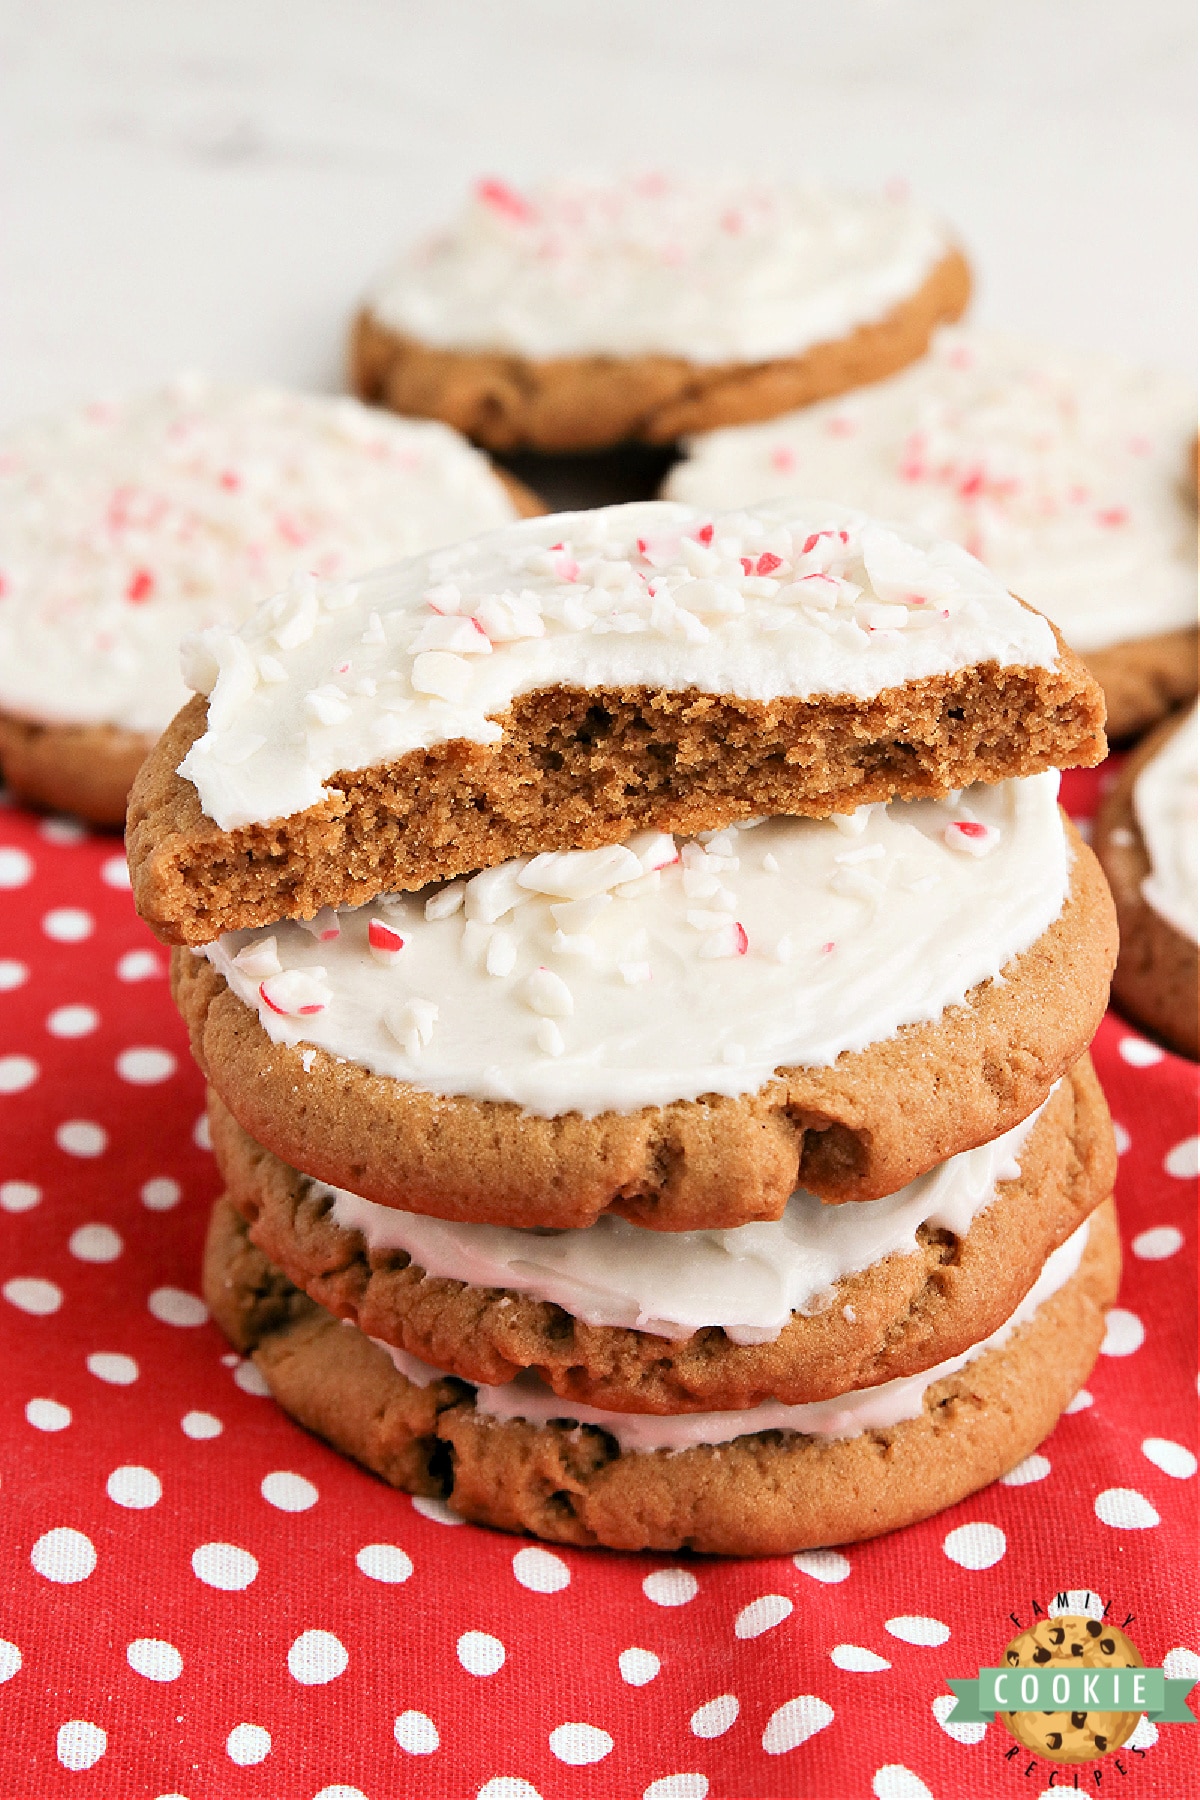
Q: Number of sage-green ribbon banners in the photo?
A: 1